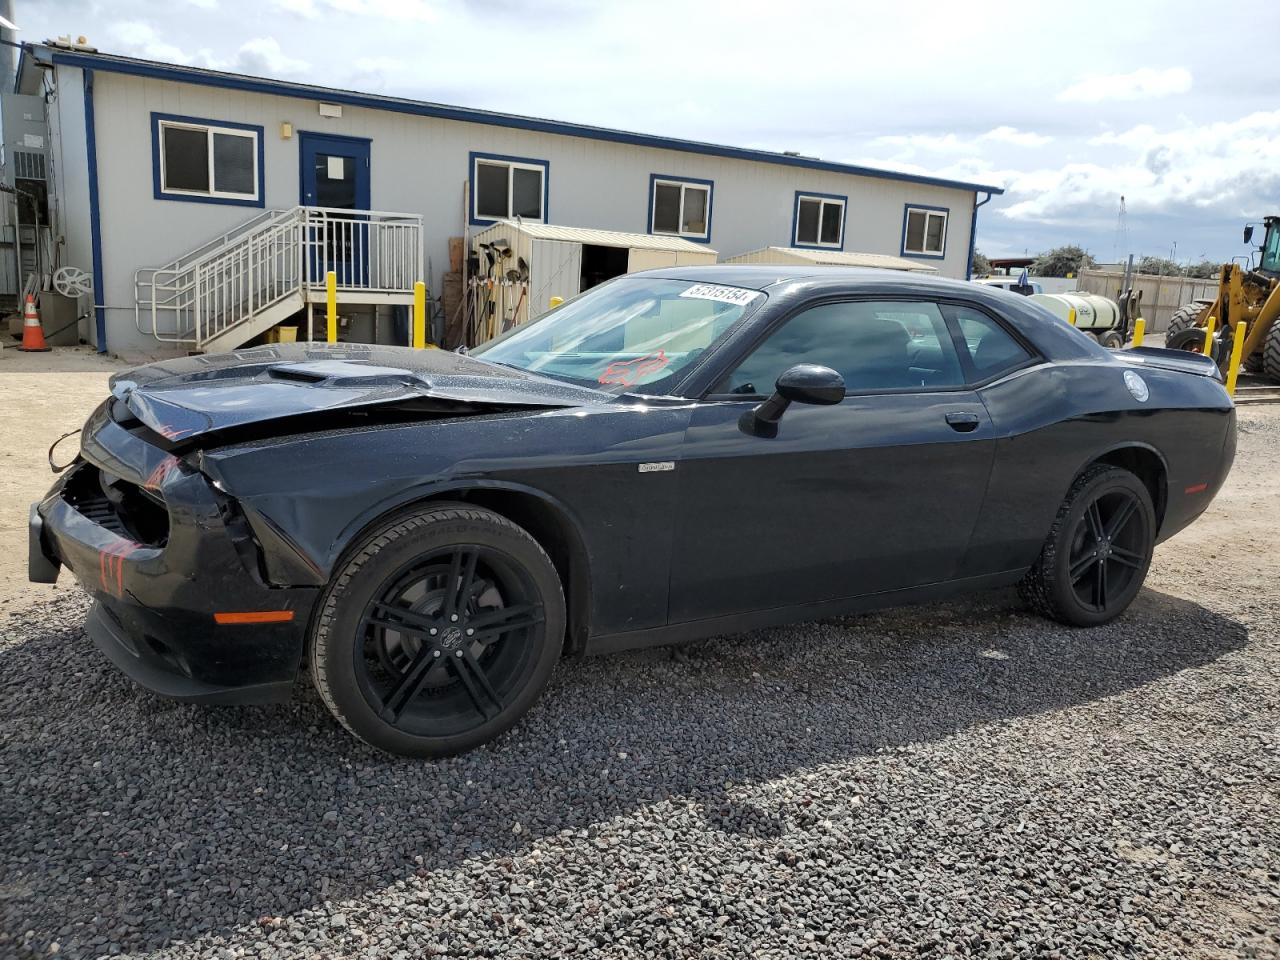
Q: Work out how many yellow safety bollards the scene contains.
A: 7